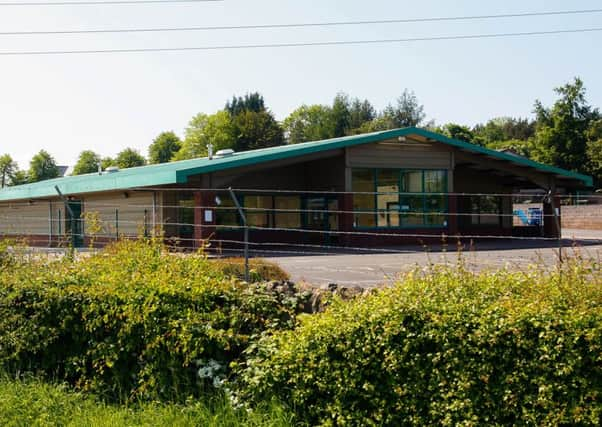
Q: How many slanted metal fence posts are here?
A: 3